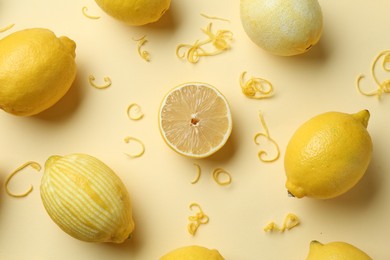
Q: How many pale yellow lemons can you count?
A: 1